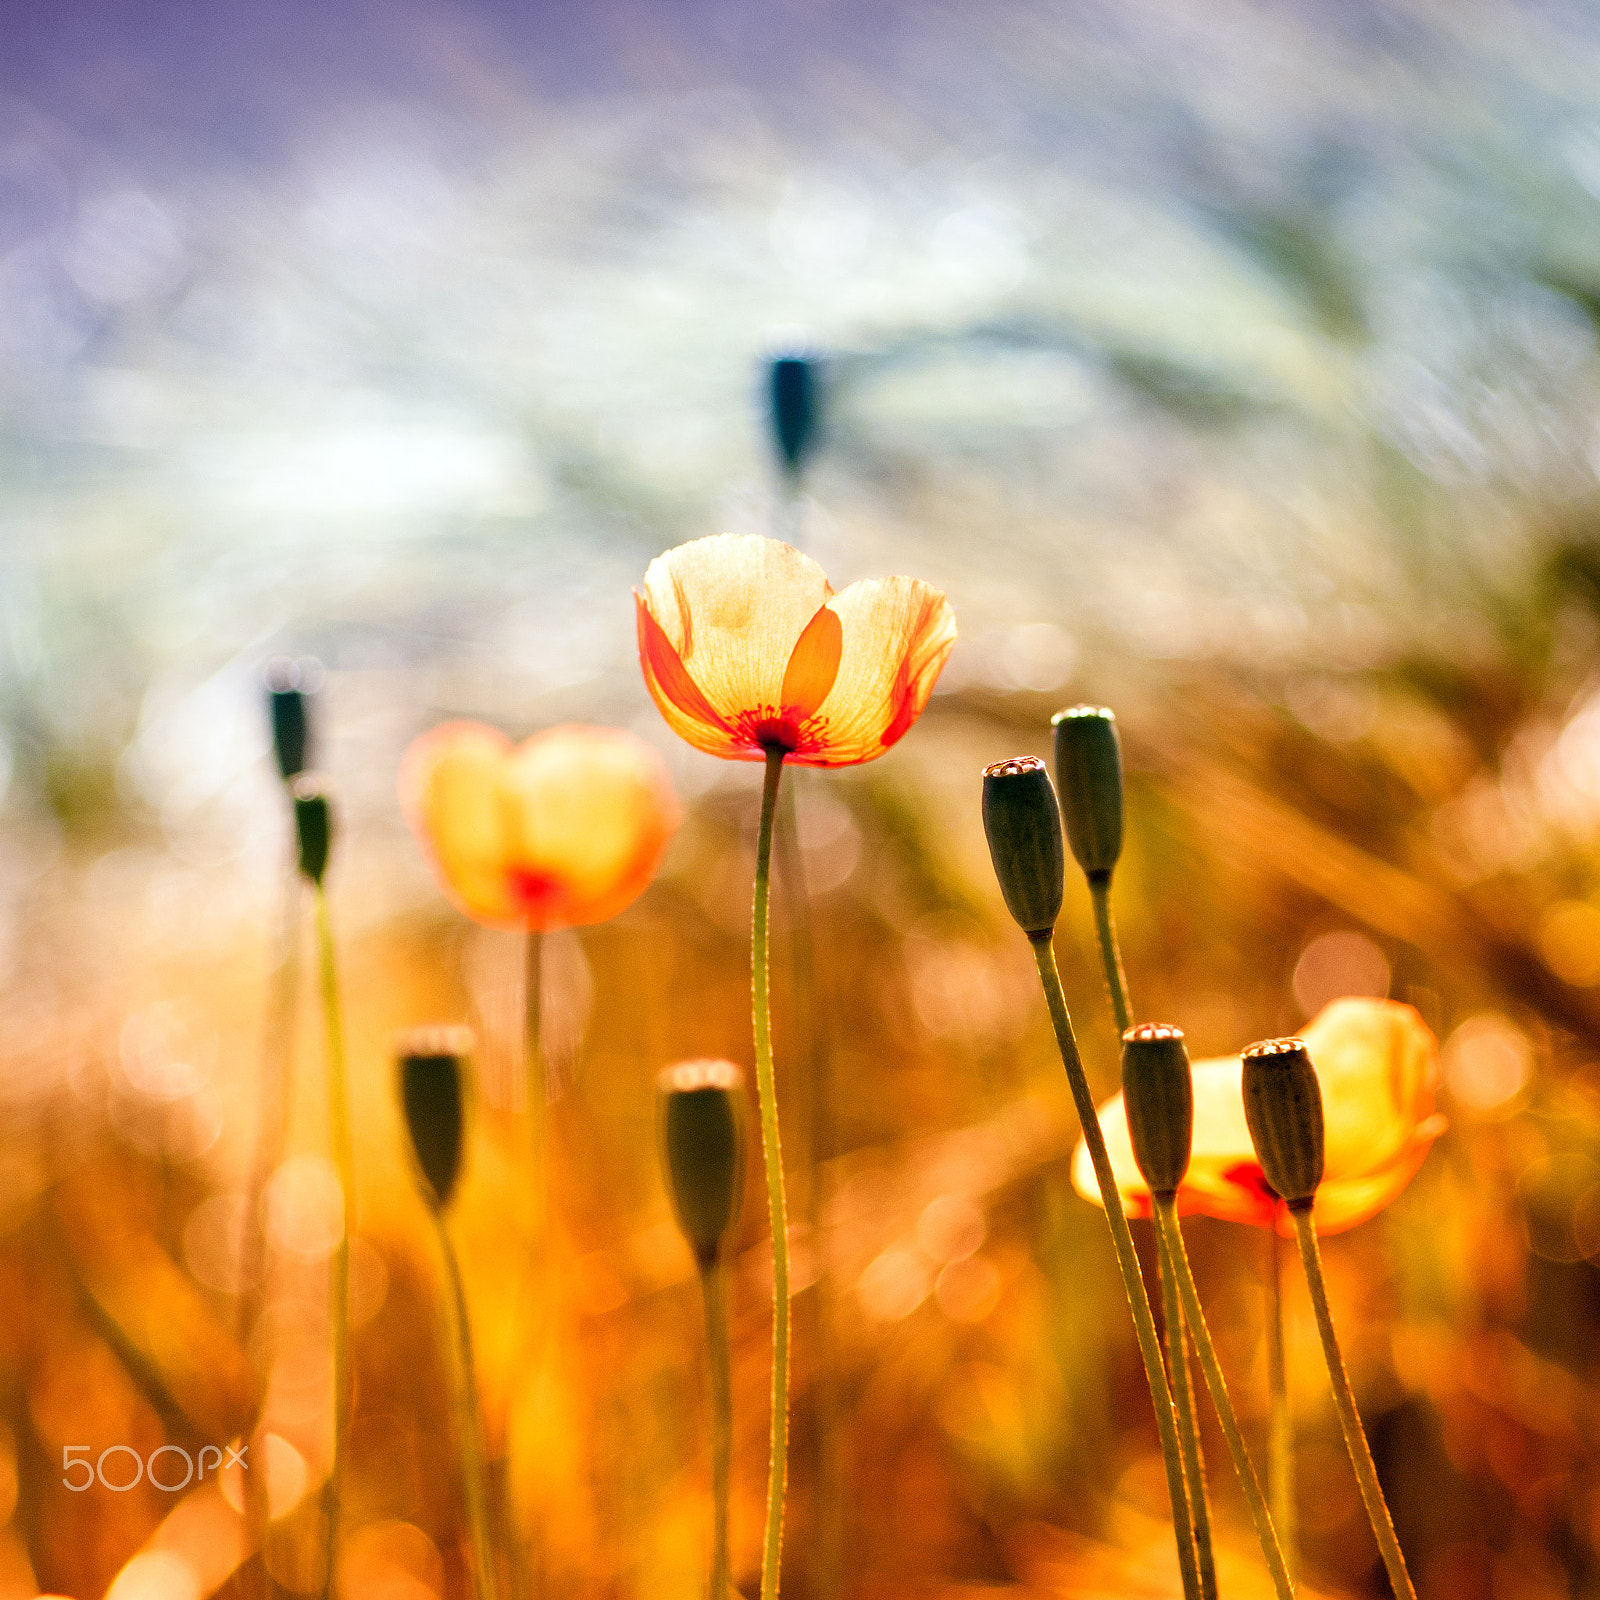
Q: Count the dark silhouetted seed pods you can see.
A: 9